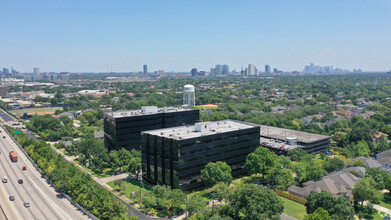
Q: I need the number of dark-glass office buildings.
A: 2